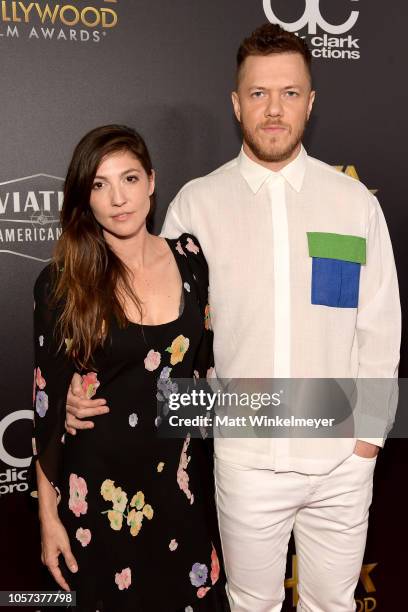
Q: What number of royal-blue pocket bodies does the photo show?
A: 1